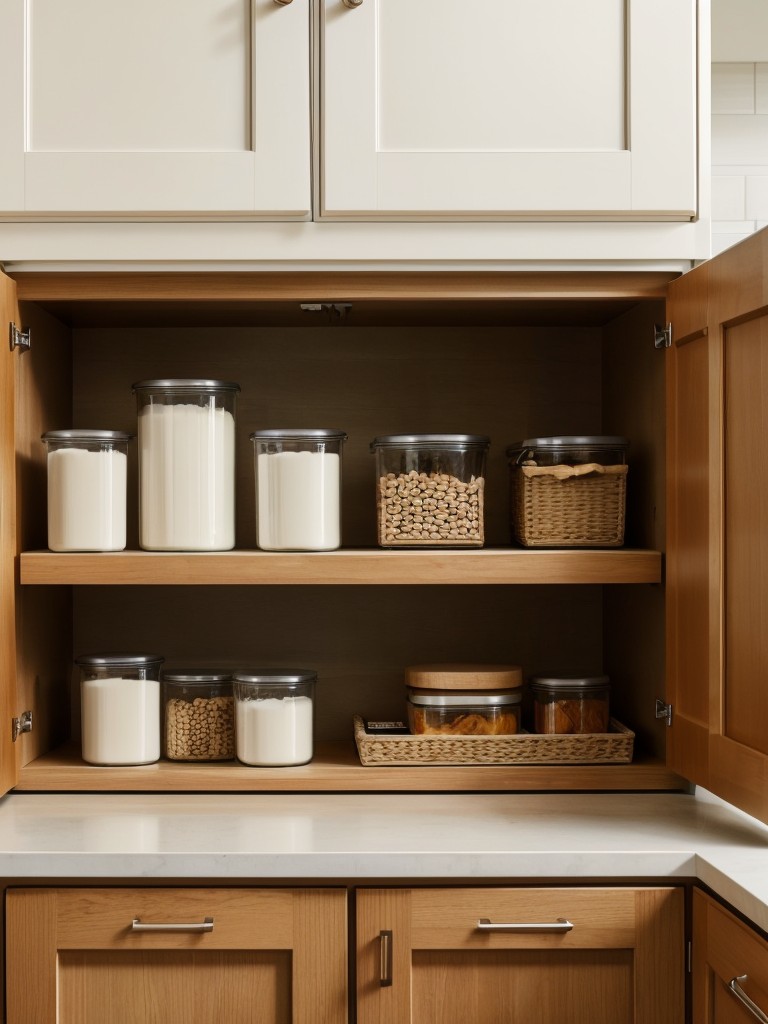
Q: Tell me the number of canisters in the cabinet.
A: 10